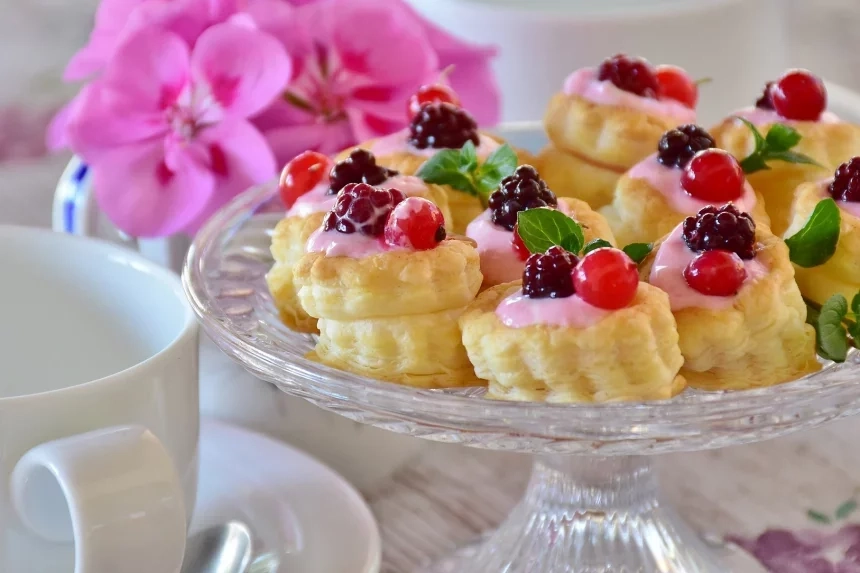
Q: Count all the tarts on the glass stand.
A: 10